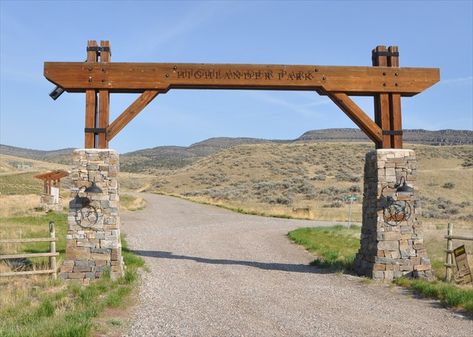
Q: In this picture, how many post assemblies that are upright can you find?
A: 2